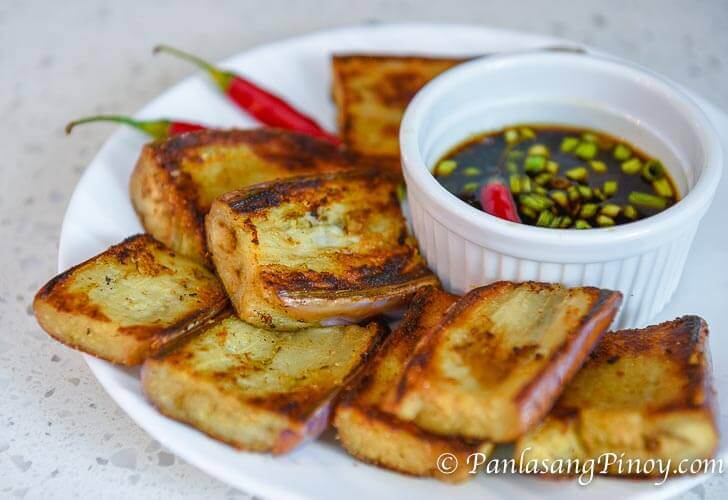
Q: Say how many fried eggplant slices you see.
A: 8